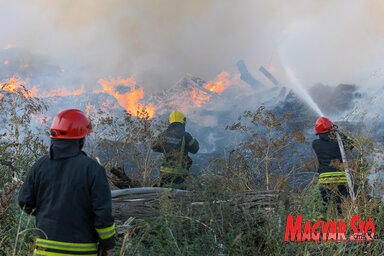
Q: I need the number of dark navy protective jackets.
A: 3